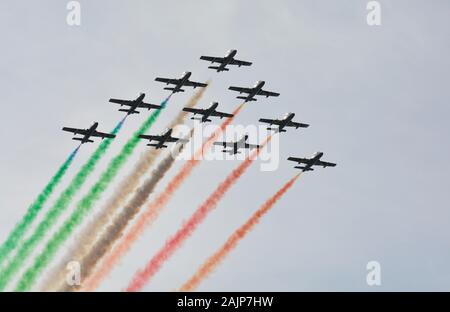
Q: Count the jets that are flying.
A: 10